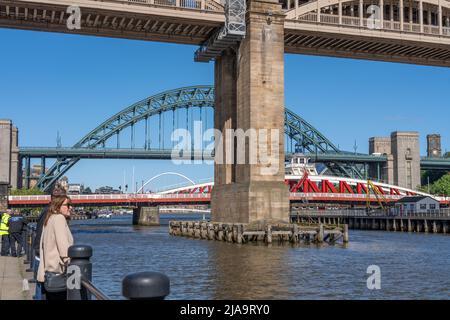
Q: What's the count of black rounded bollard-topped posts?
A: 2